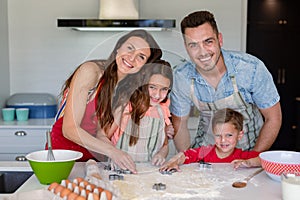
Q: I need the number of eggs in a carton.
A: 15